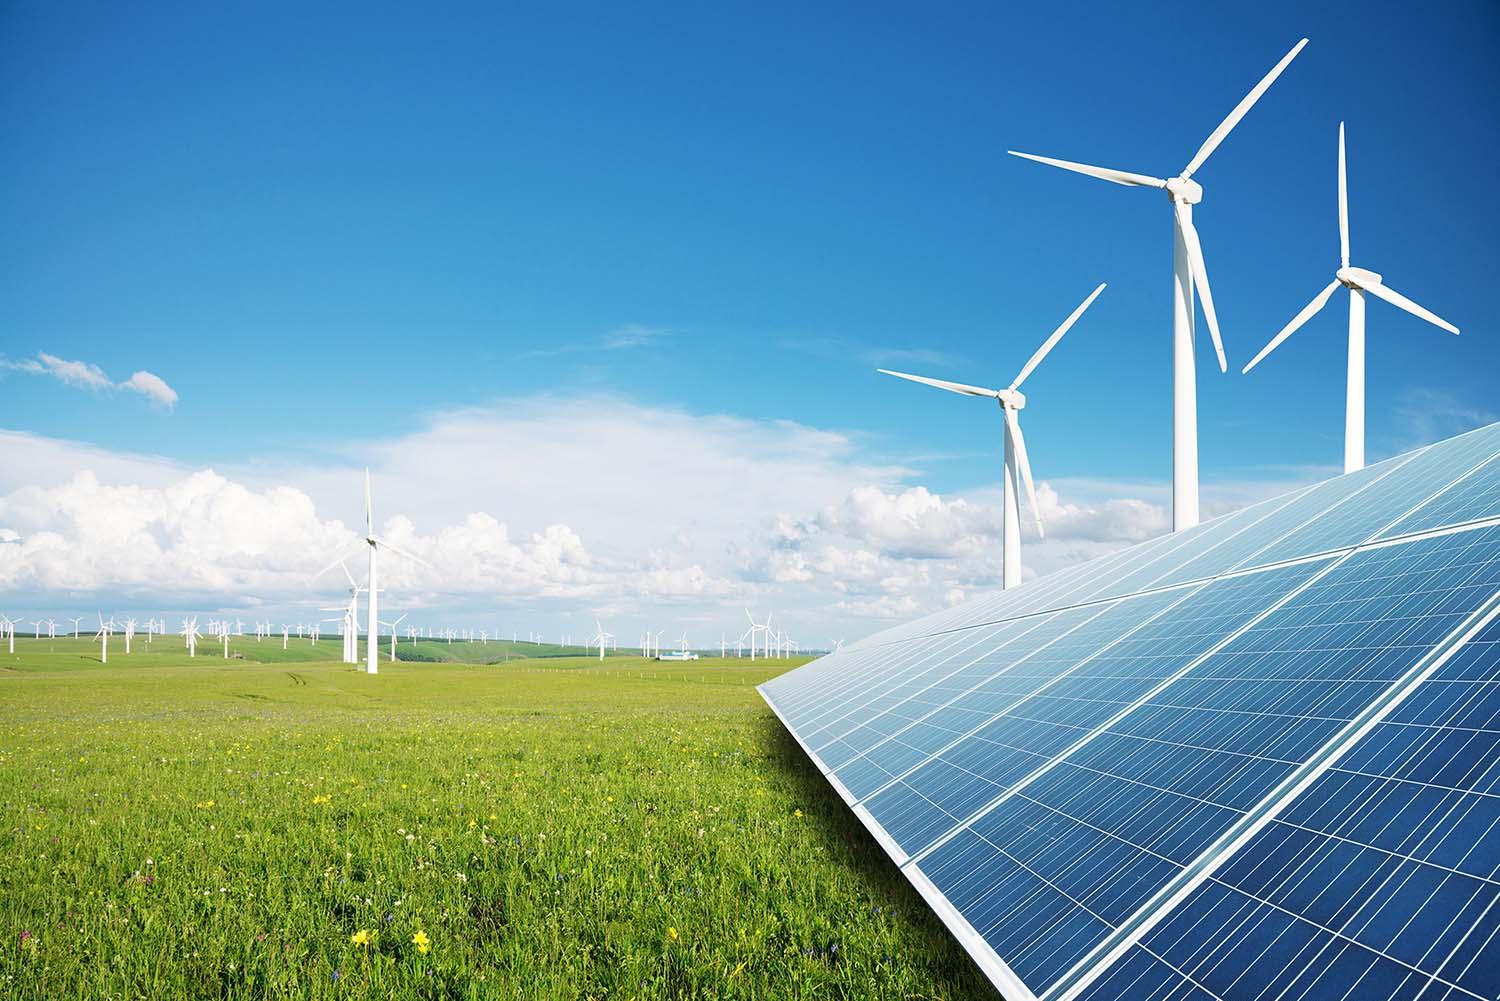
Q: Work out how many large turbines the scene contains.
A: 3